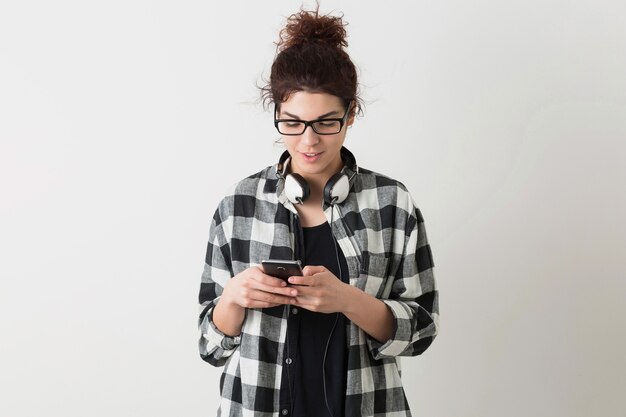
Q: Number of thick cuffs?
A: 2